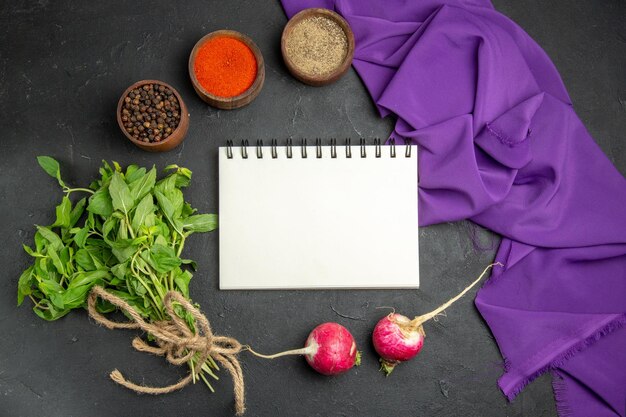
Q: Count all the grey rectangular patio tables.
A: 0